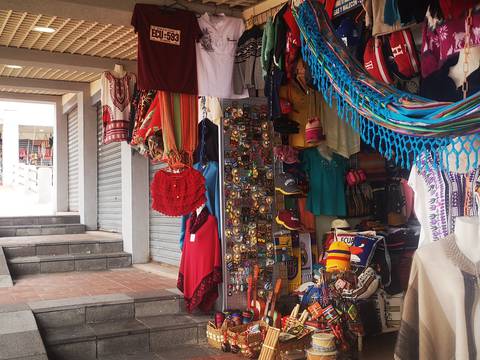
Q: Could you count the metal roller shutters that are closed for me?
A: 3